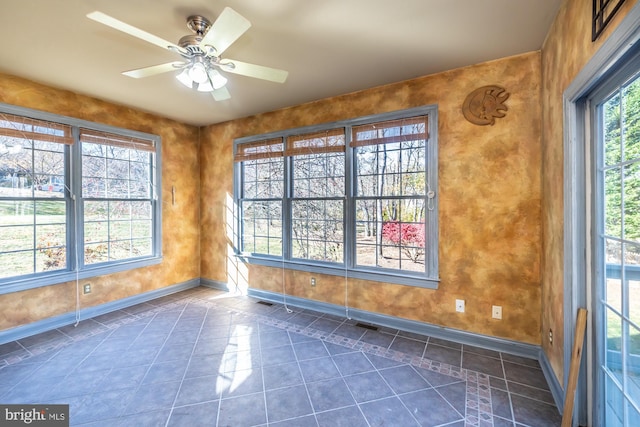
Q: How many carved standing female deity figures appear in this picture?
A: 0